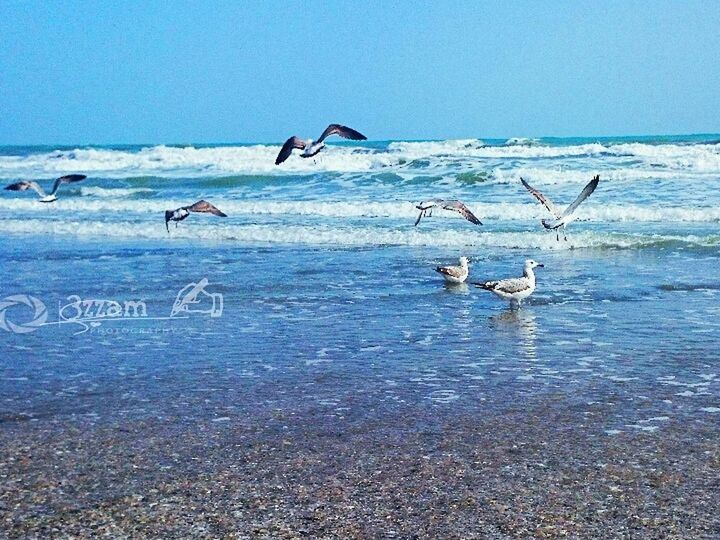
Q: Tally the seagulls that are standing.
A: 2